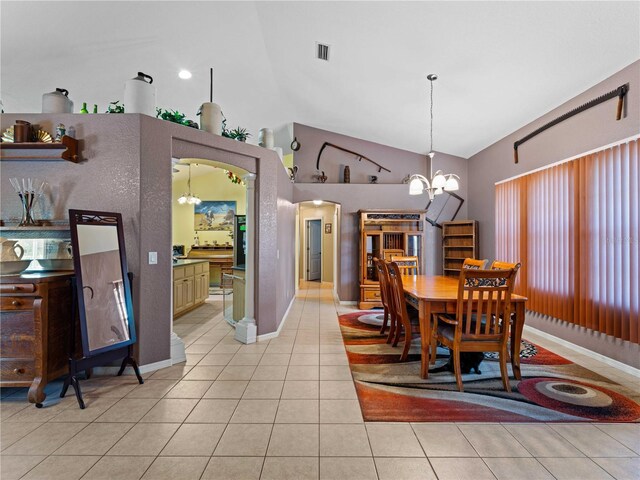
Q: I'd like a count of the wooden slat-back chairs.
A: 6